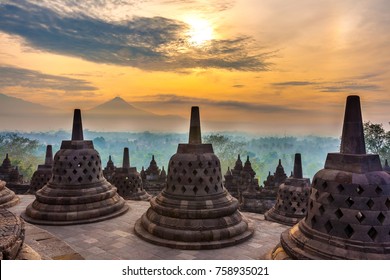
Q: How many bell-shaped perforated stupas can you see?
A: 6